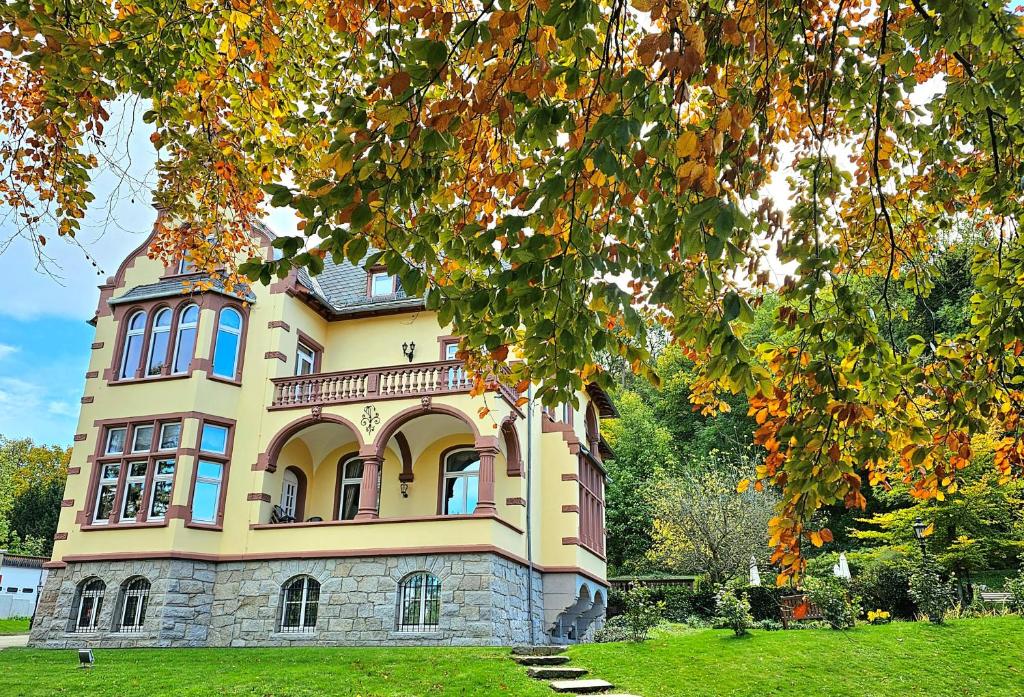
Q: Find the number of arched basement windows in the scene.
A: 4